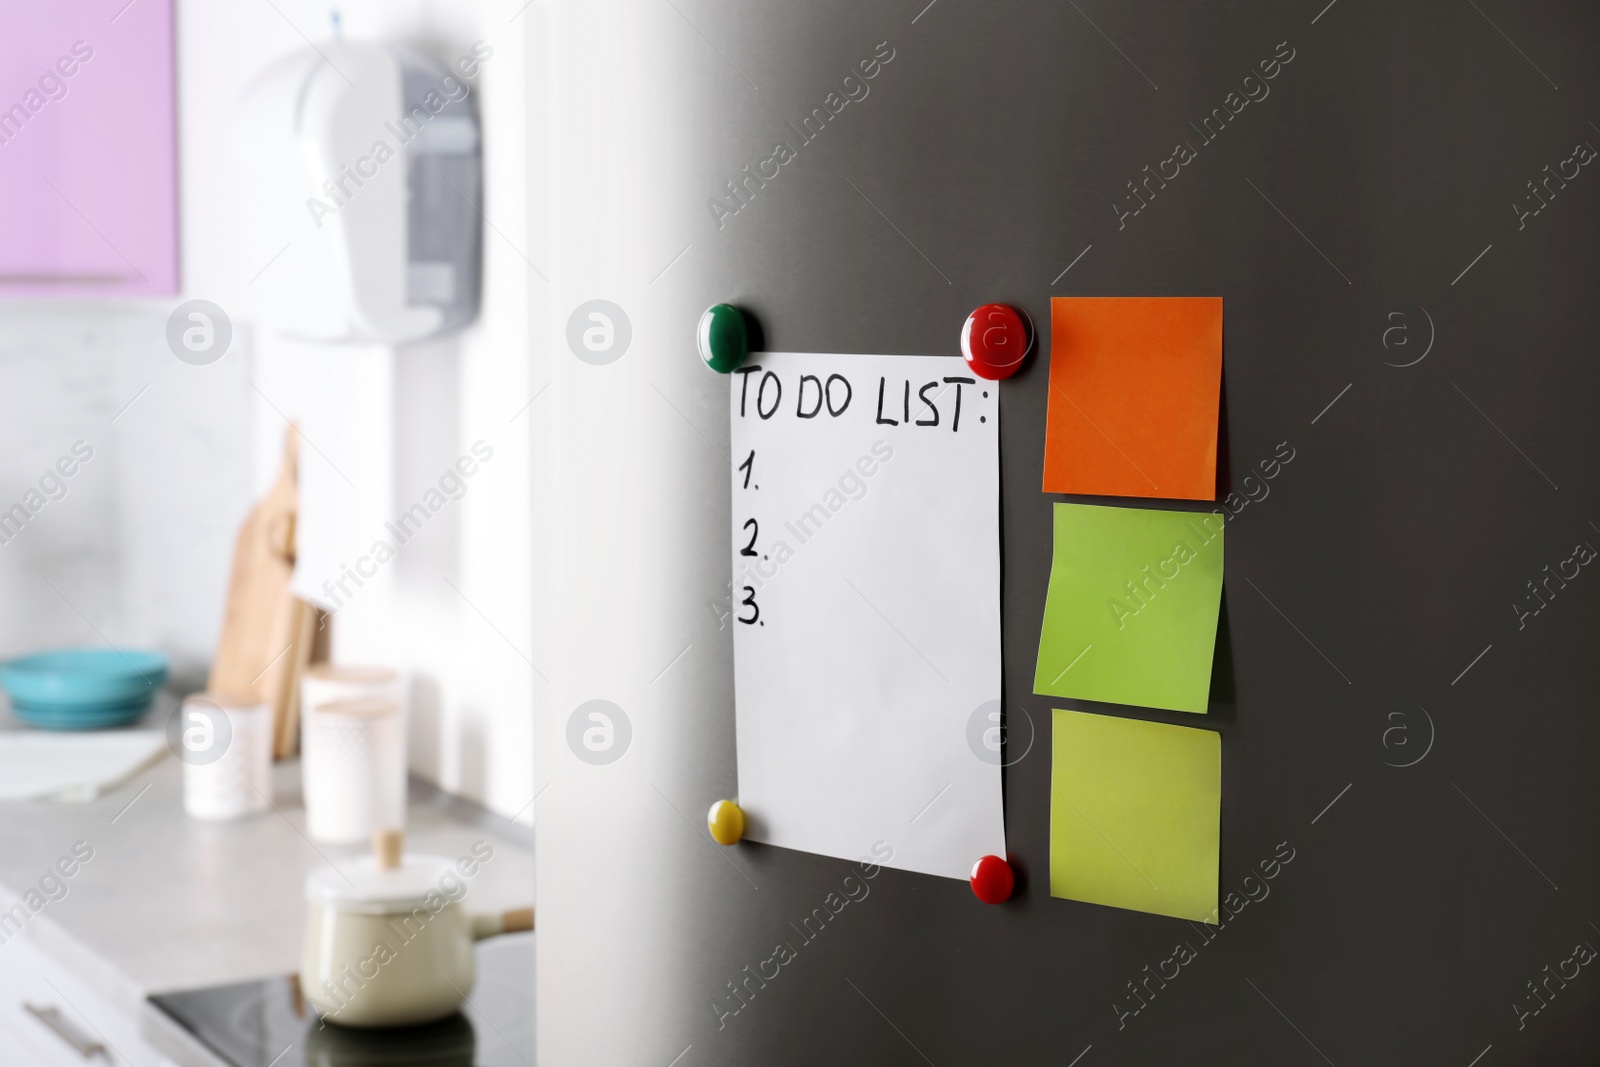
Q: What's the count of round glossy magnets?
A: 4